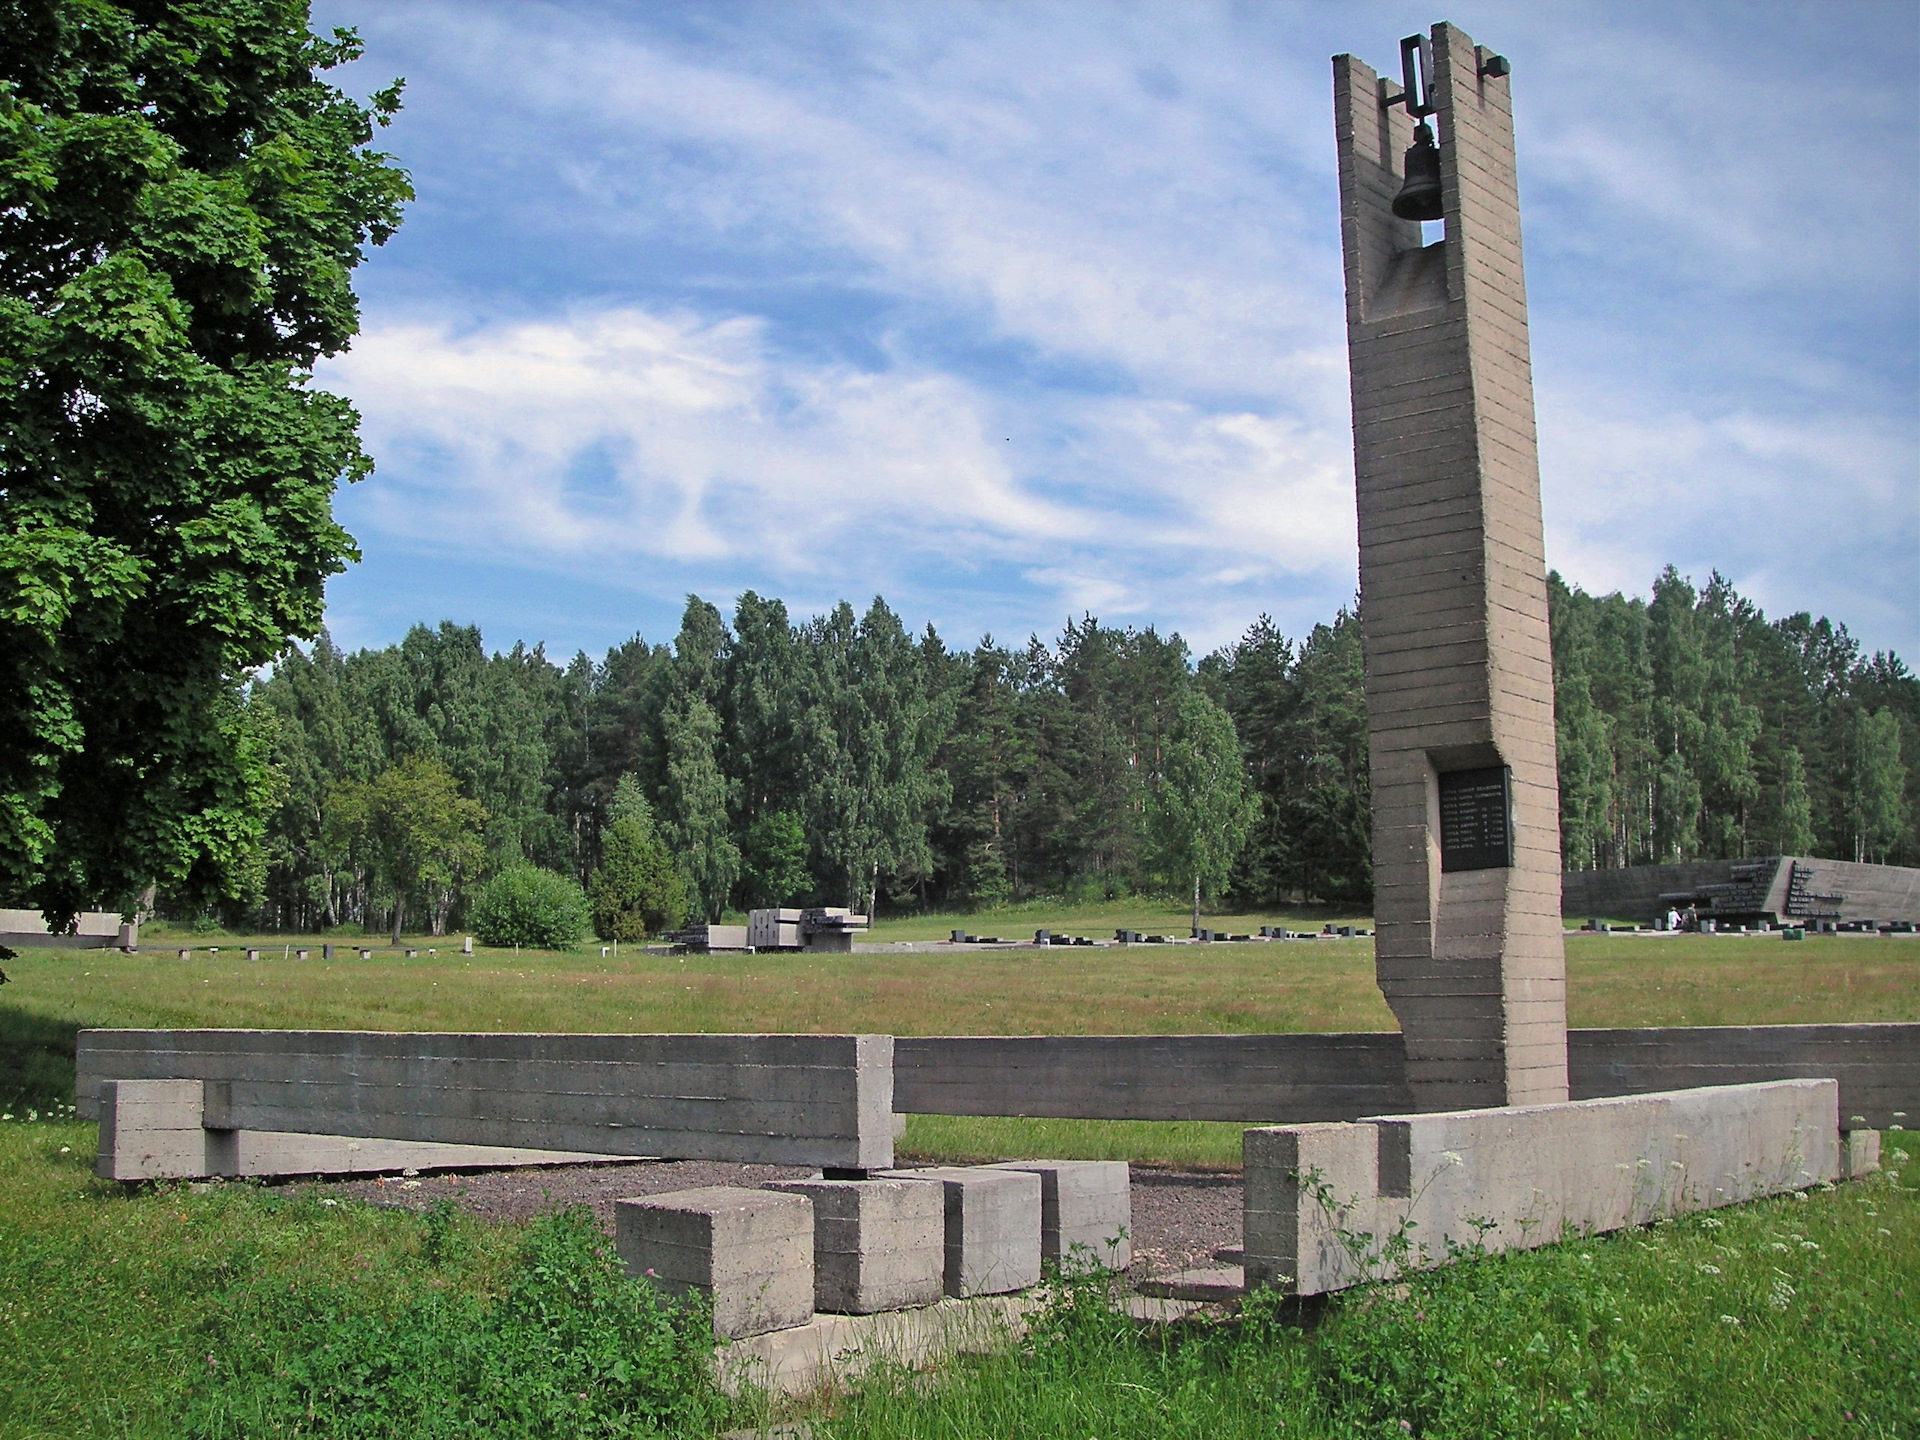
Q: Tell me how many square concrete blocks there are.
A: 4